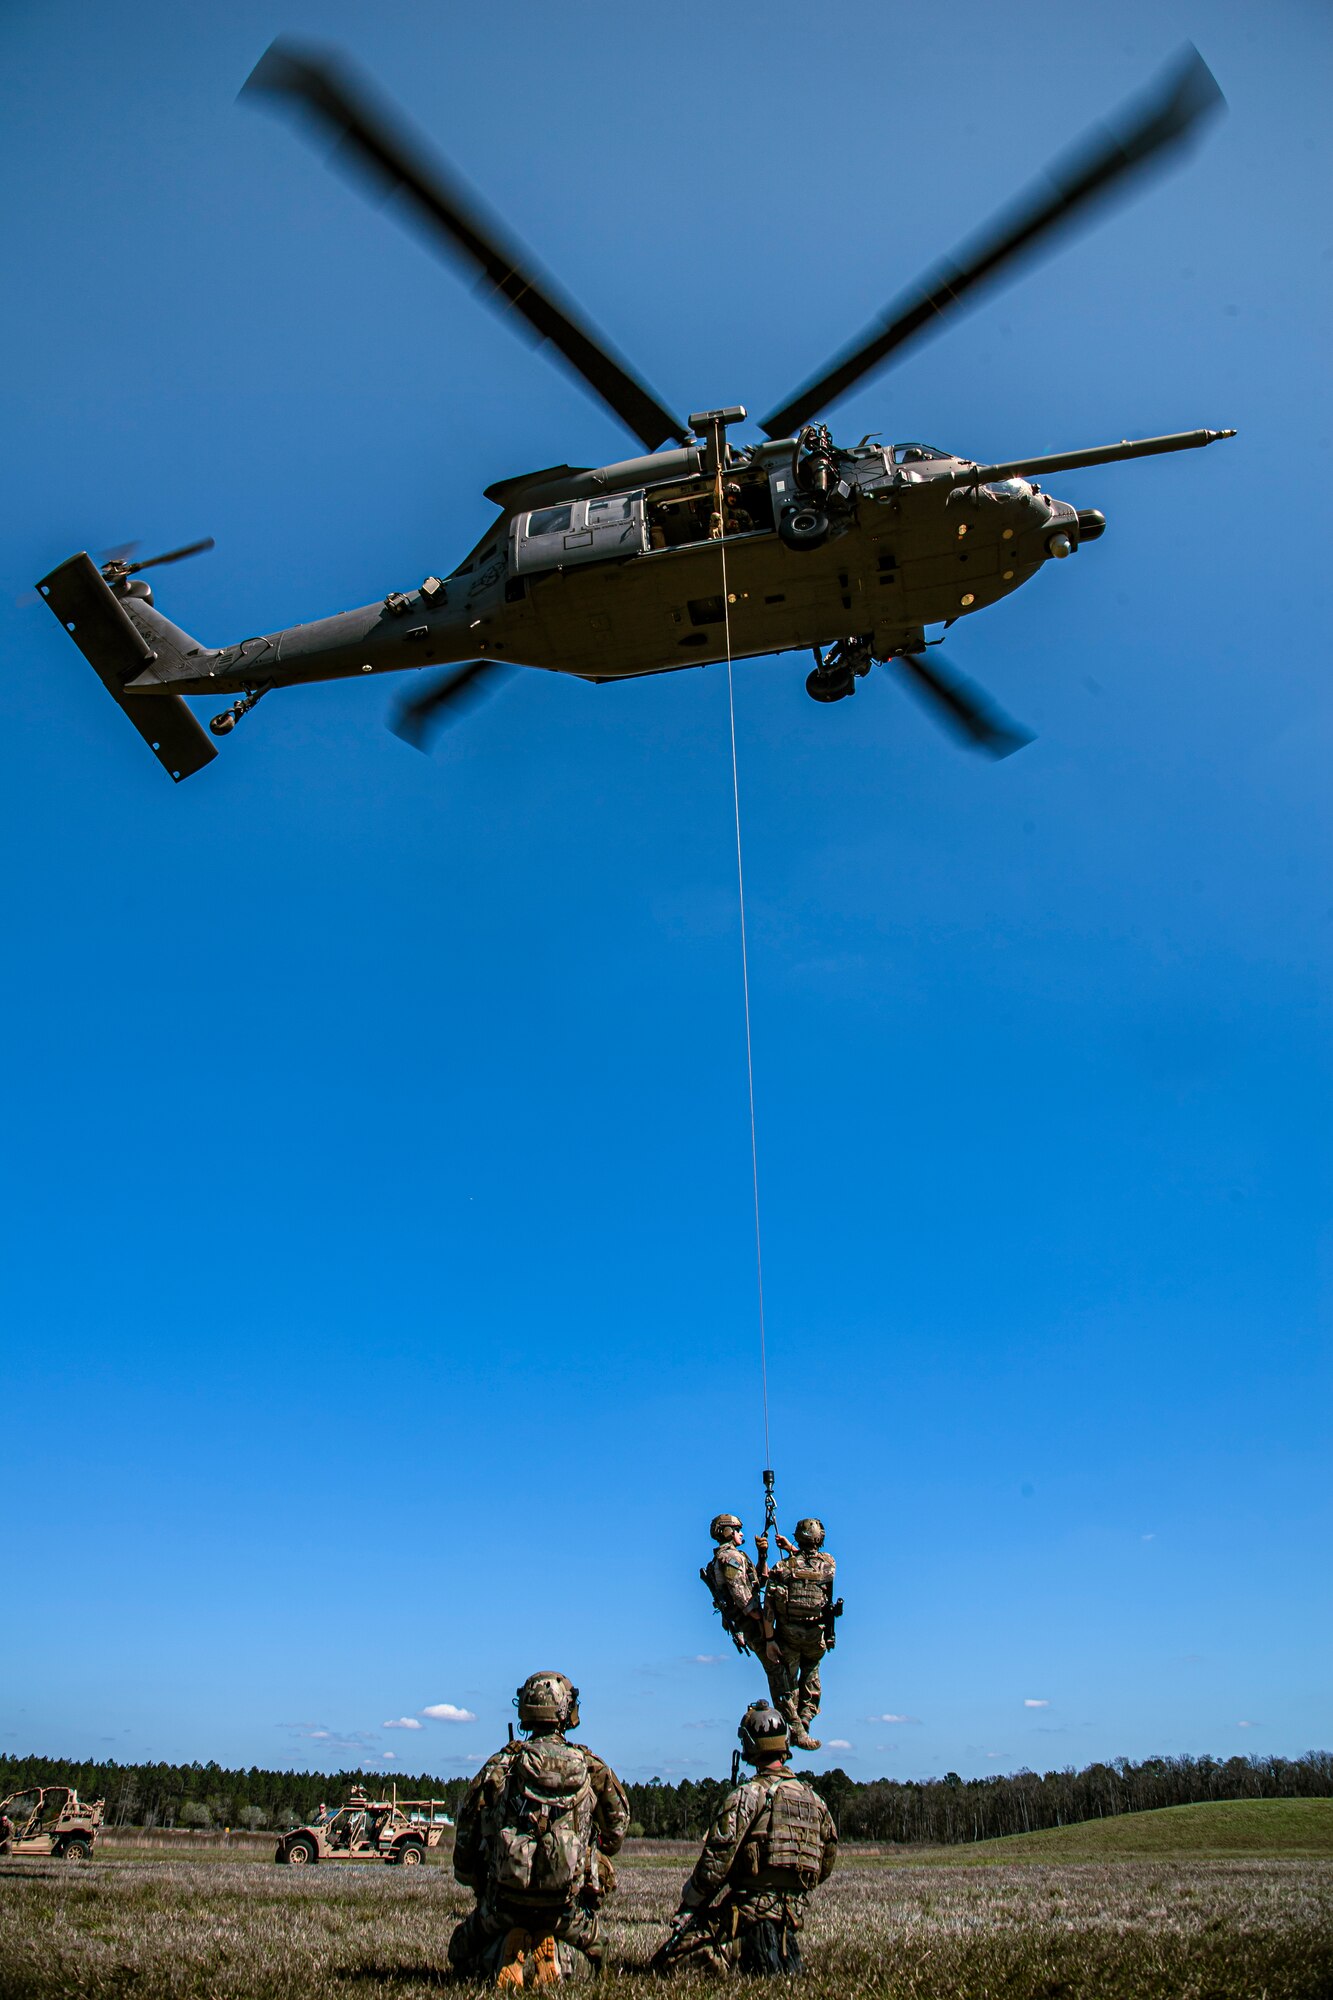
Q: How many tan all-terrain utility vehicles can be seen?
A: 2